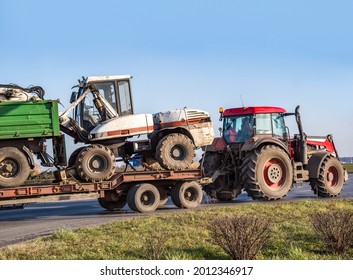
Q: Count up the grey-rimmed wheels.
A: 5